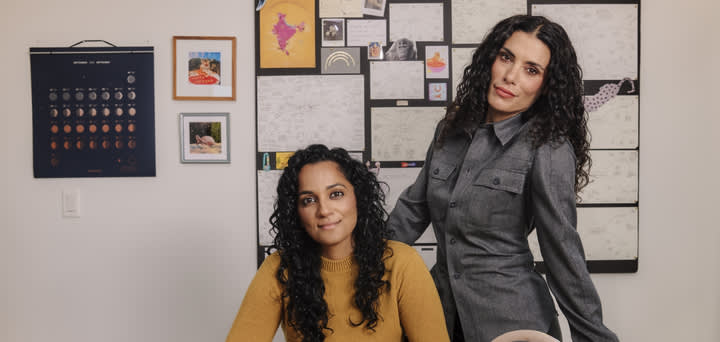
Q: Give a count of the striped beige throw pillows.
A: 0